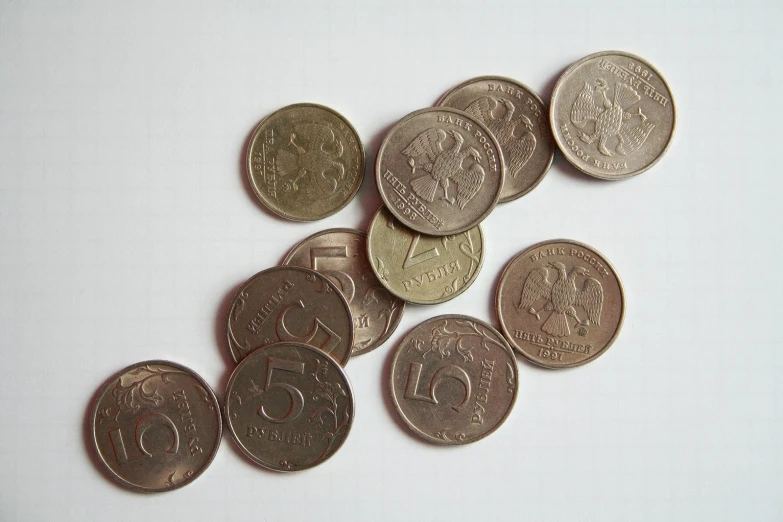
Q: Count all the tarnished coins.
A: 11